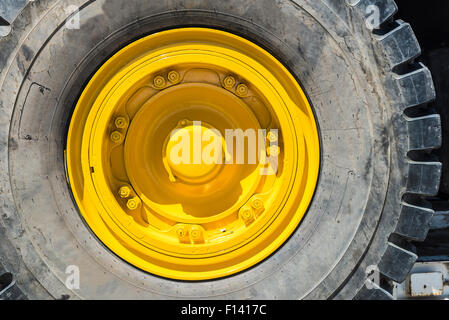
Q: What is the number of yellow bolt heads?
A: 14